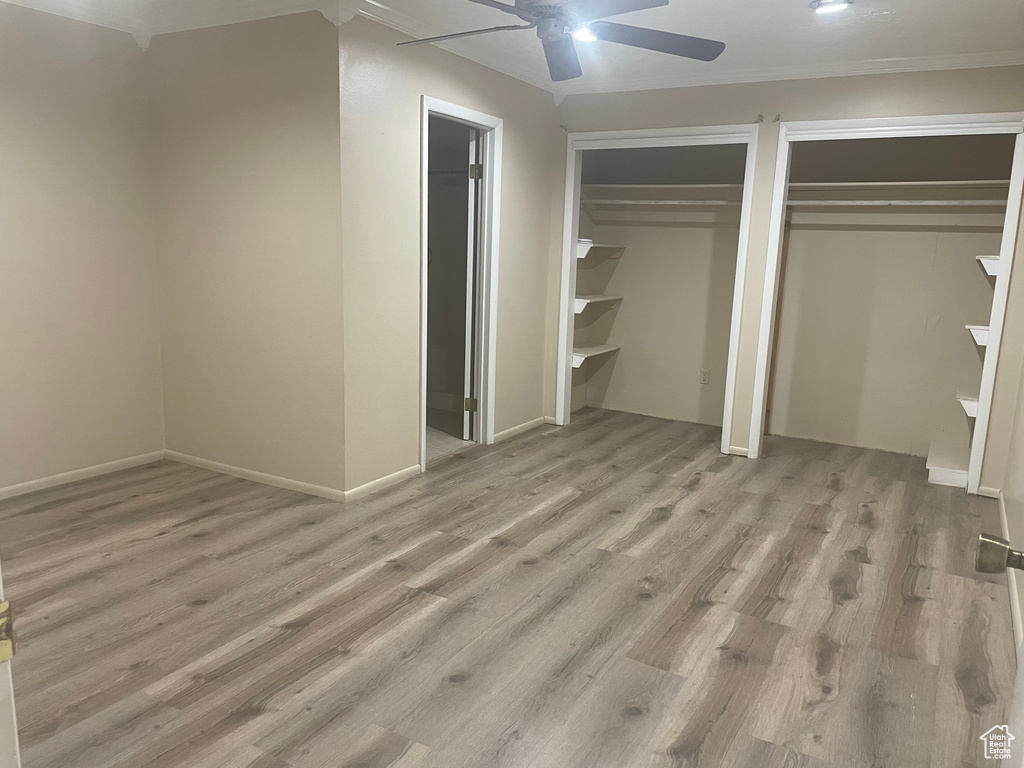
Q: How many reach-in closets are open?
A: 2